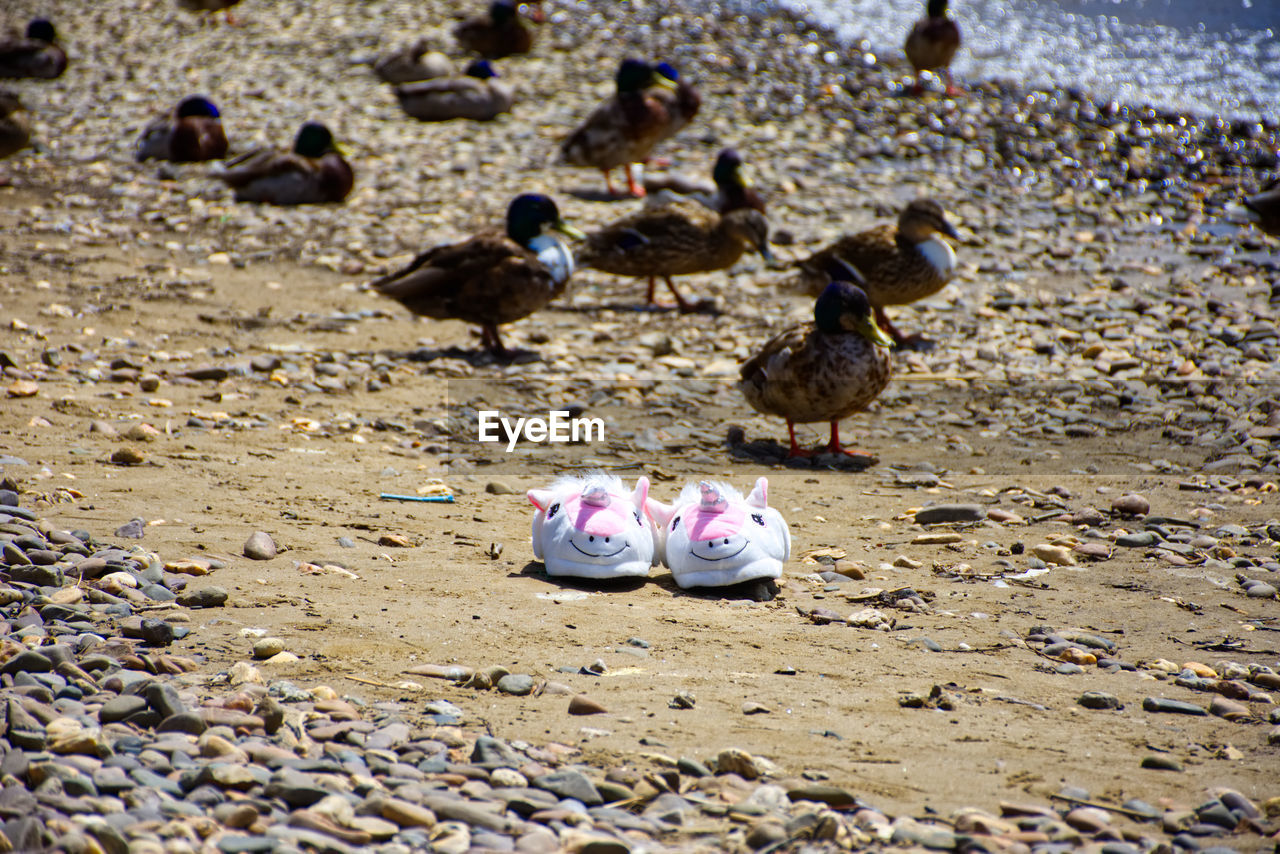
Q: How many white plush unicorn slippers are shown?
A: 2